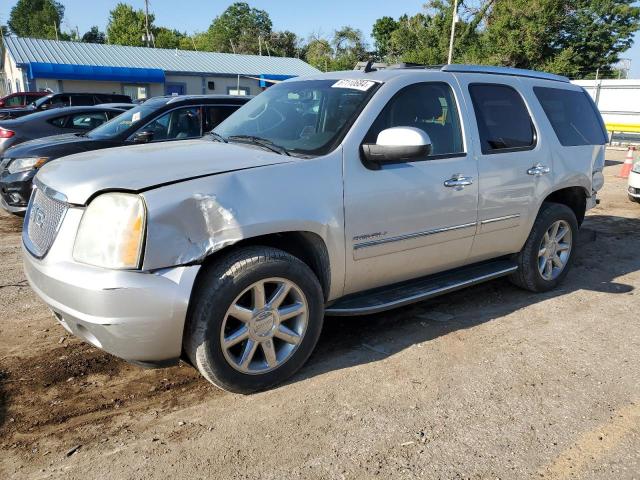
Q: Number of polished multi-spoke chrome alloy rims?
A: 2